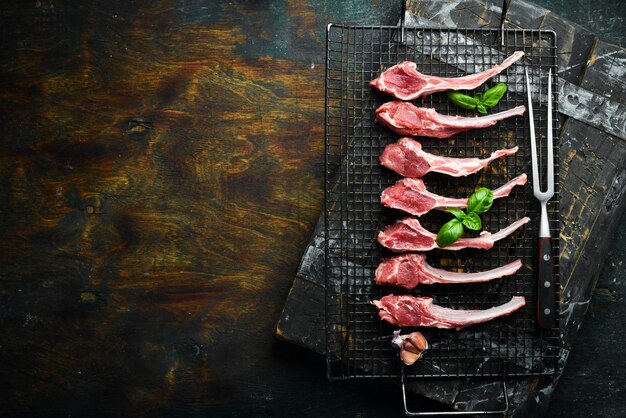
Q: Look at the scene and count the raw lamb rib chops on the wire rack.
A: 7